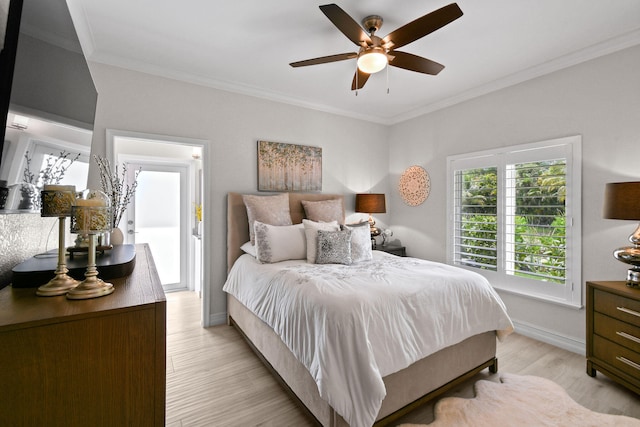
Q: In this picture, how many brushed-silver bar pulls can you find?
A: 3